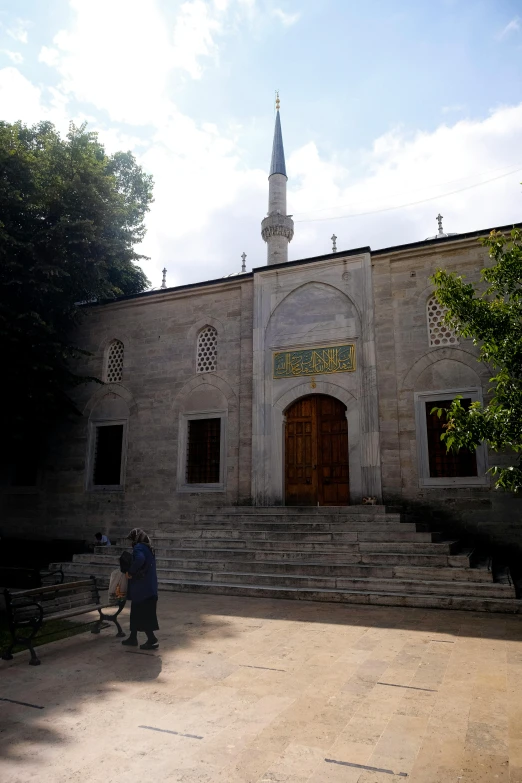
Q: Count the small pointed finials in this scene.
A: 4